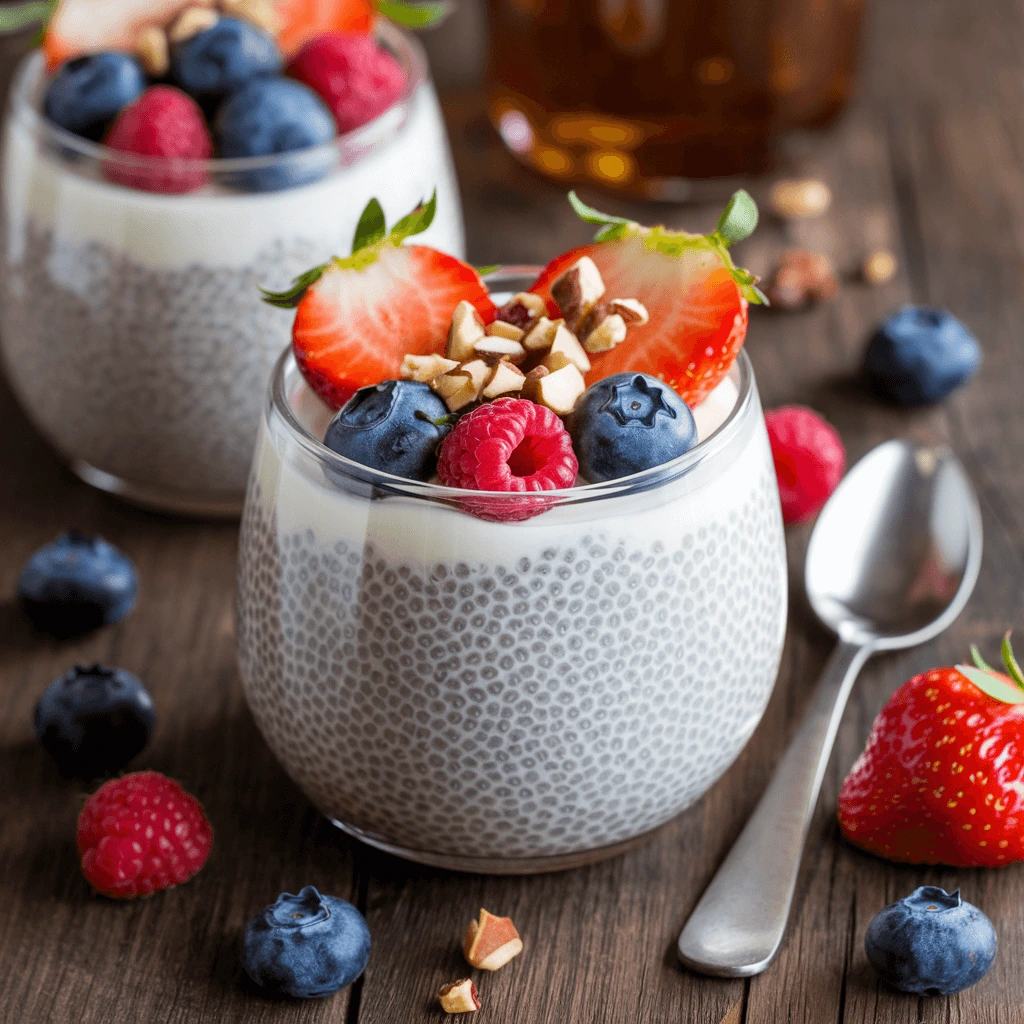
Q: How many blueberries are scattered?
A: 5